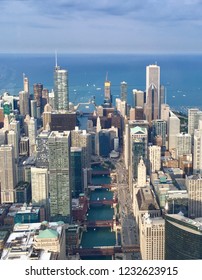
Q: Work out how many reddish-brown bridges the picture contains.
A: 5